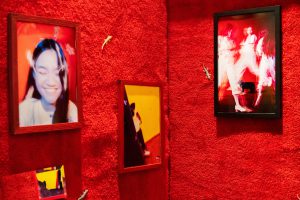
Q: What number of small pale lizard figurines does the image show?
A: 3